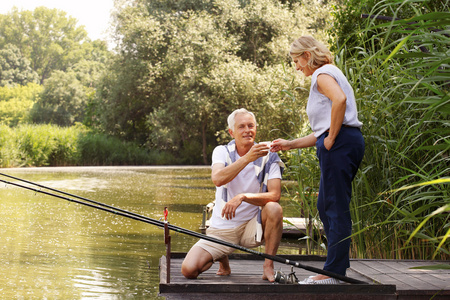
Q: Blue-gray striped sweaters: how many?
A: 1